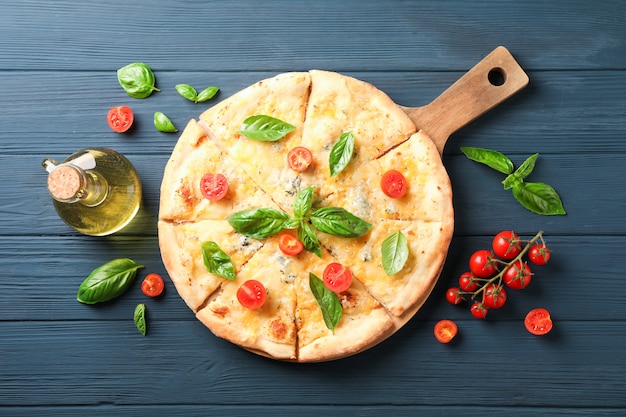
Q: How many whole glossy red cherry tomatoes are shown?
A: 8